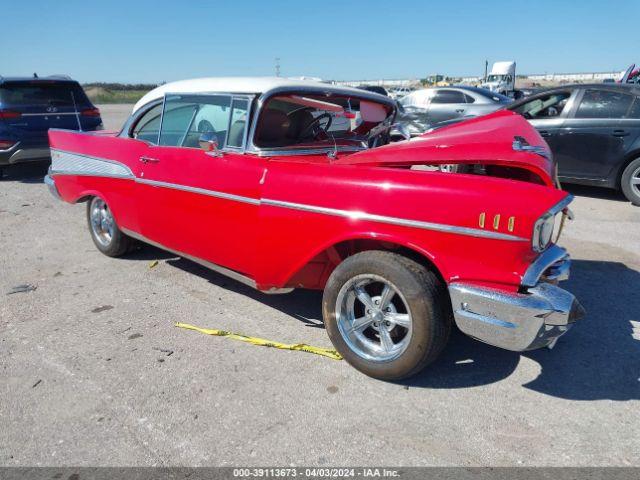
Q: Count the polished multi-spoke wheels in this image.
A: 2